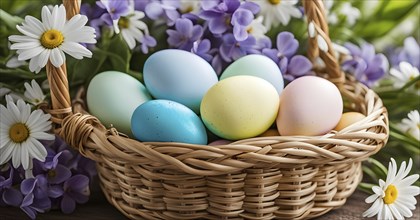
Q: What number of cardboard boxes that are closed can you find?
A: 0